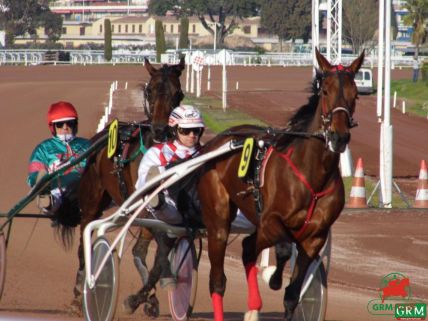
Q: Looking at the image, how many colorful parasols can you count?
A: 0